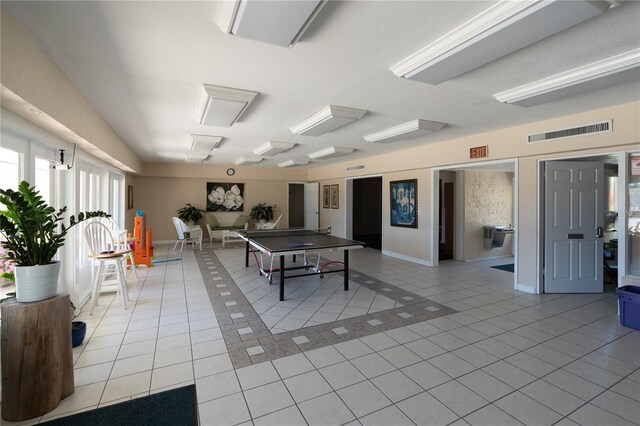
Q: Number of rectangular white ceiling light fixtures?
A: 12